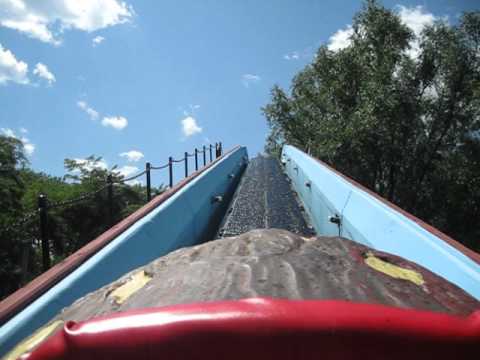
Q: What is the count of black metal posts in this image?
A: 10